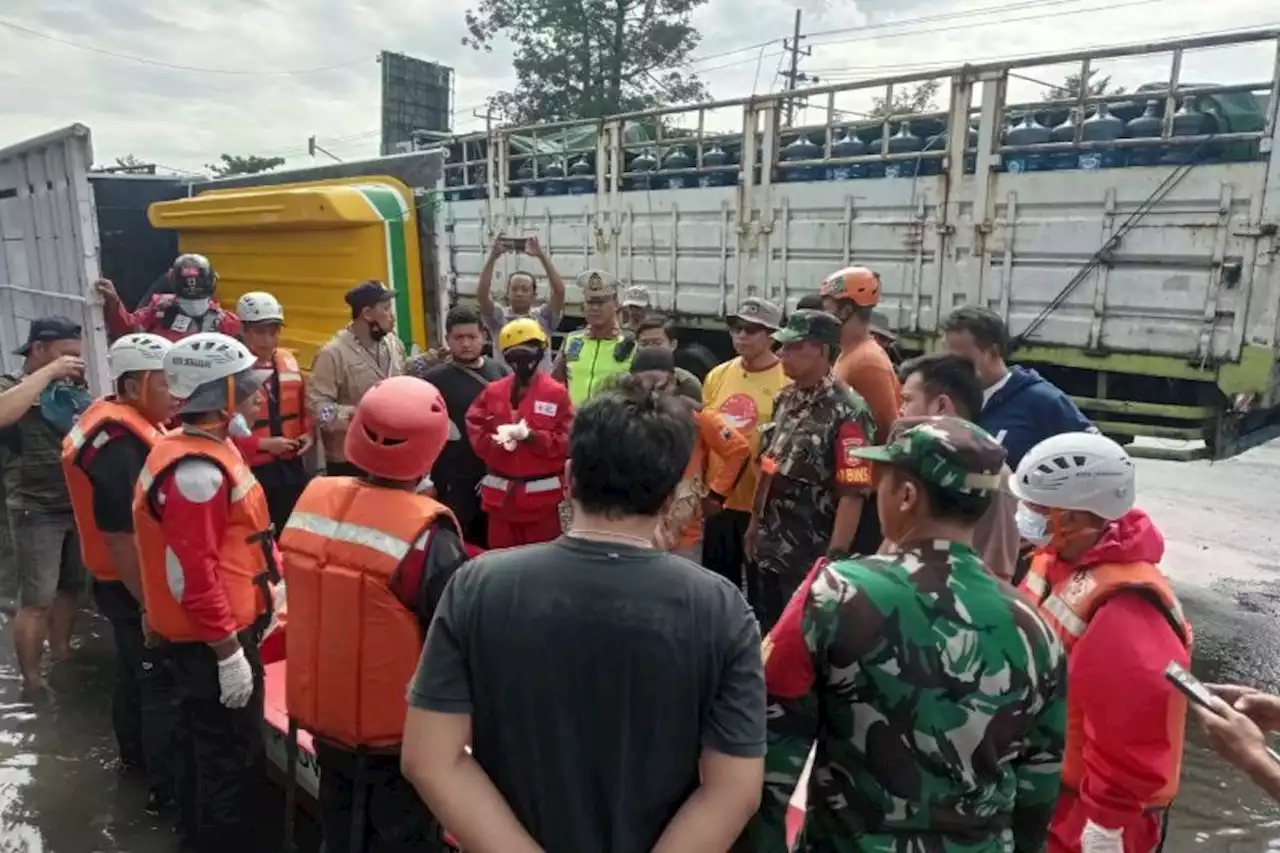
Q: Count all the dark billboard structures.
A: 1